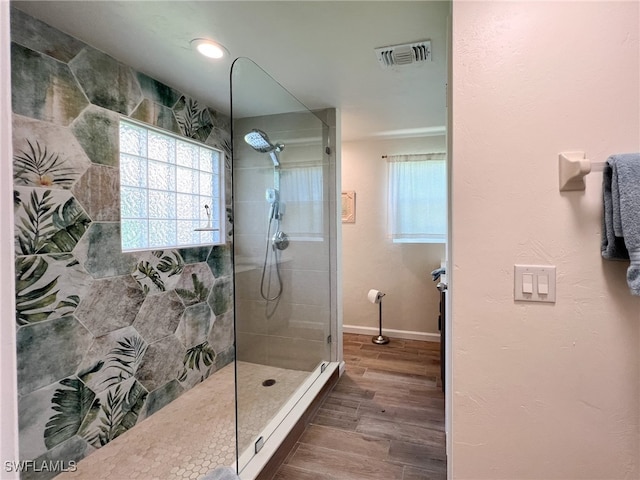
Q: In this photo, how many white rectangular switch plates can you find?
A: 1